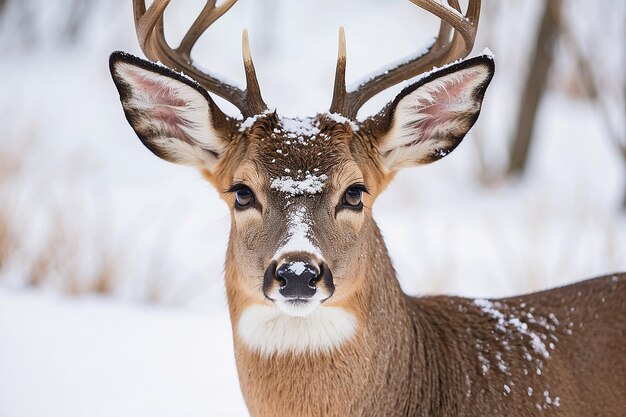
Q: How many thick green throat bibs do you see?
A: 0